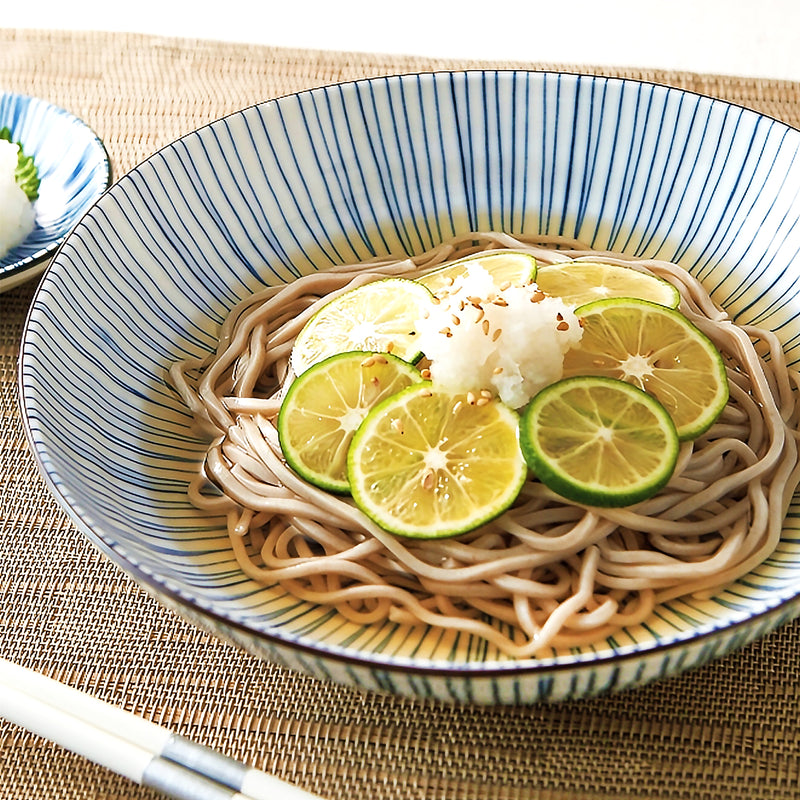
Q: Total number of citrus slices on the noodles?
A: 7